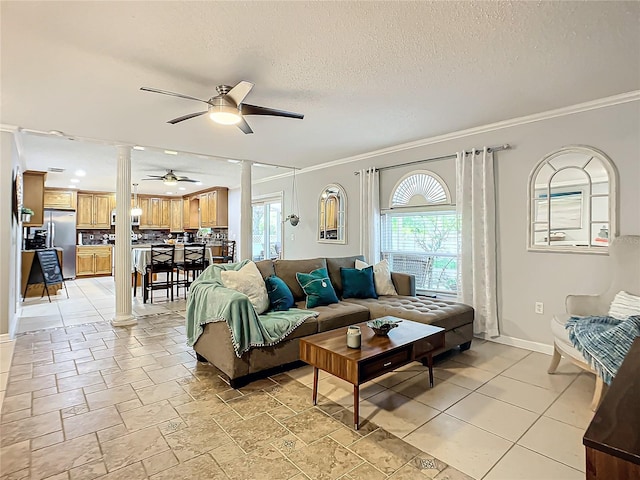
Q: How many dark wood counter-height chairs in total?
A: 3